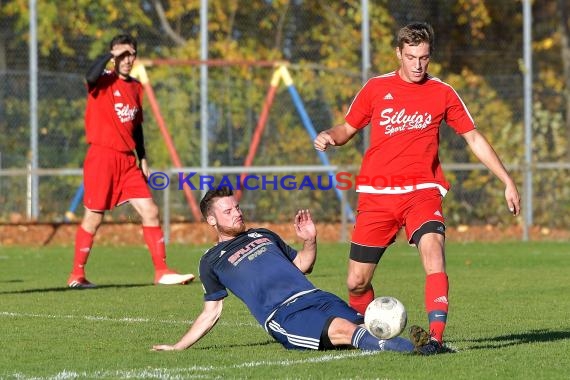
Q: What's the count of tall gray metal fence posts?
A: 4